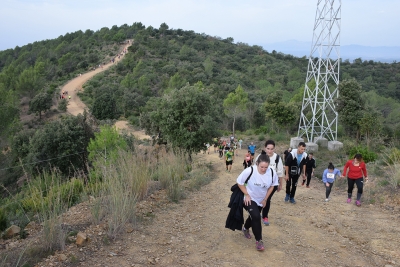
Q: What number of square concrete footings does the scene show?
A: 4